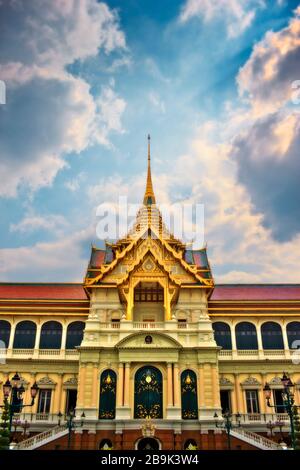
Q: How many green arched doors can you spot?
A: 3